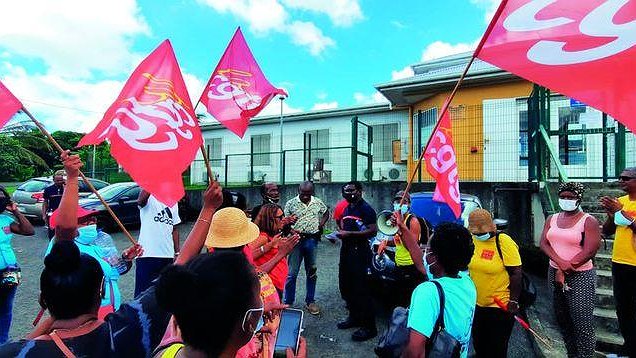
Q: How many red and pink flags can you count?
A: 5